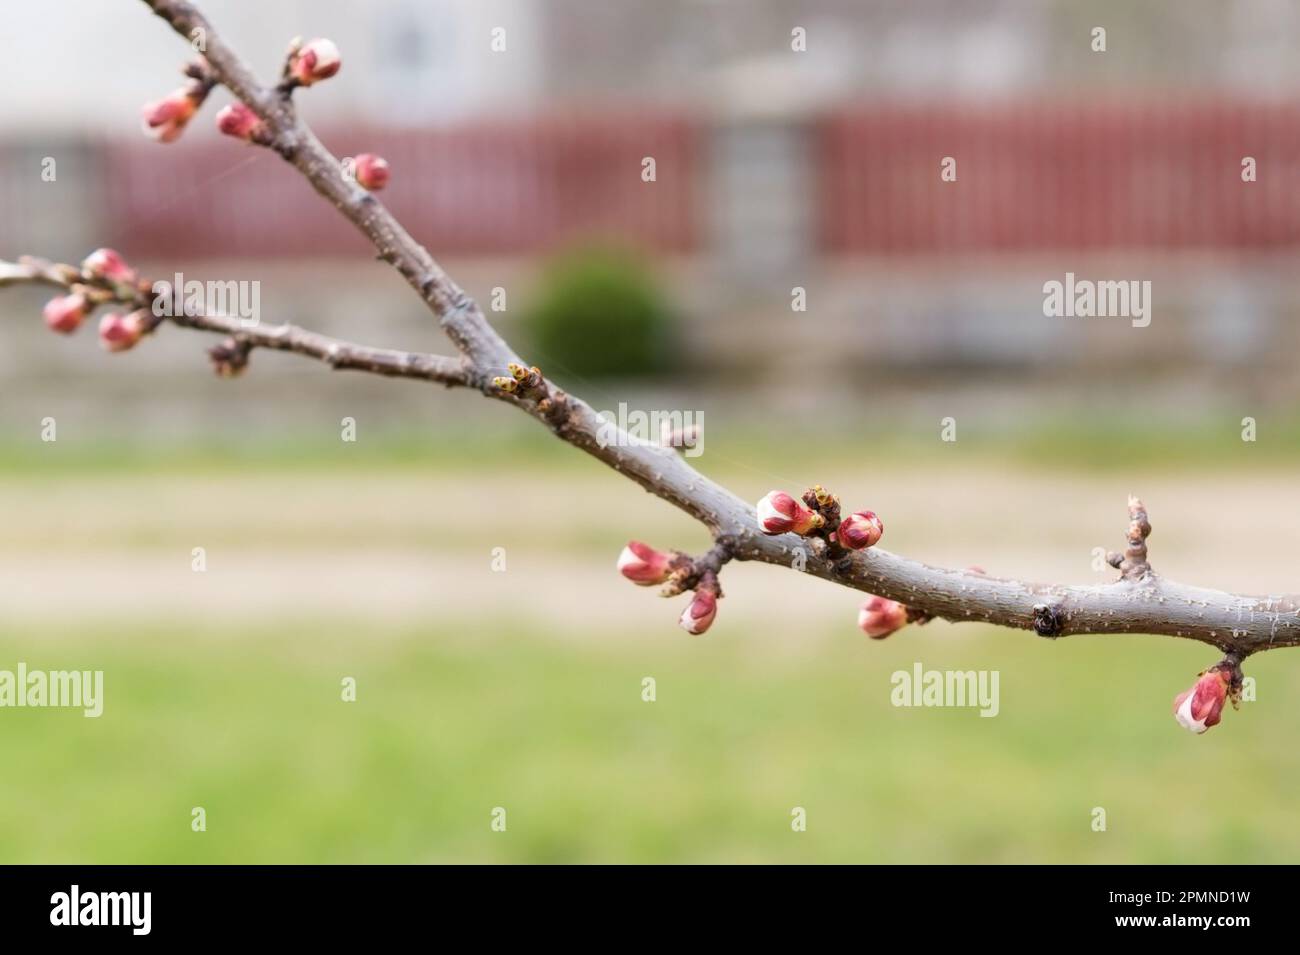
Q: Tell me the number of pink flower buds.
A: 13